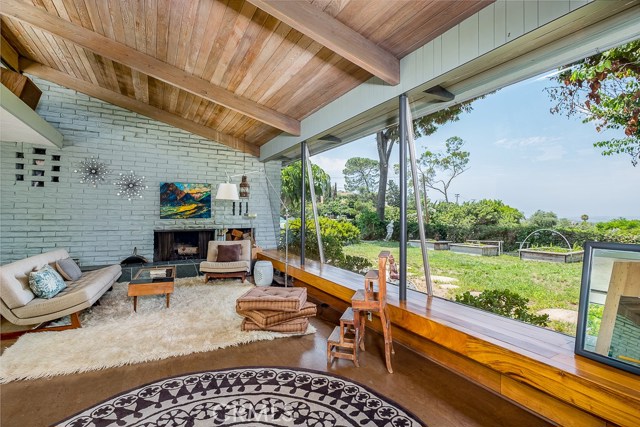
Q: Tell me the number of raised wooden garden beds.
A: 3